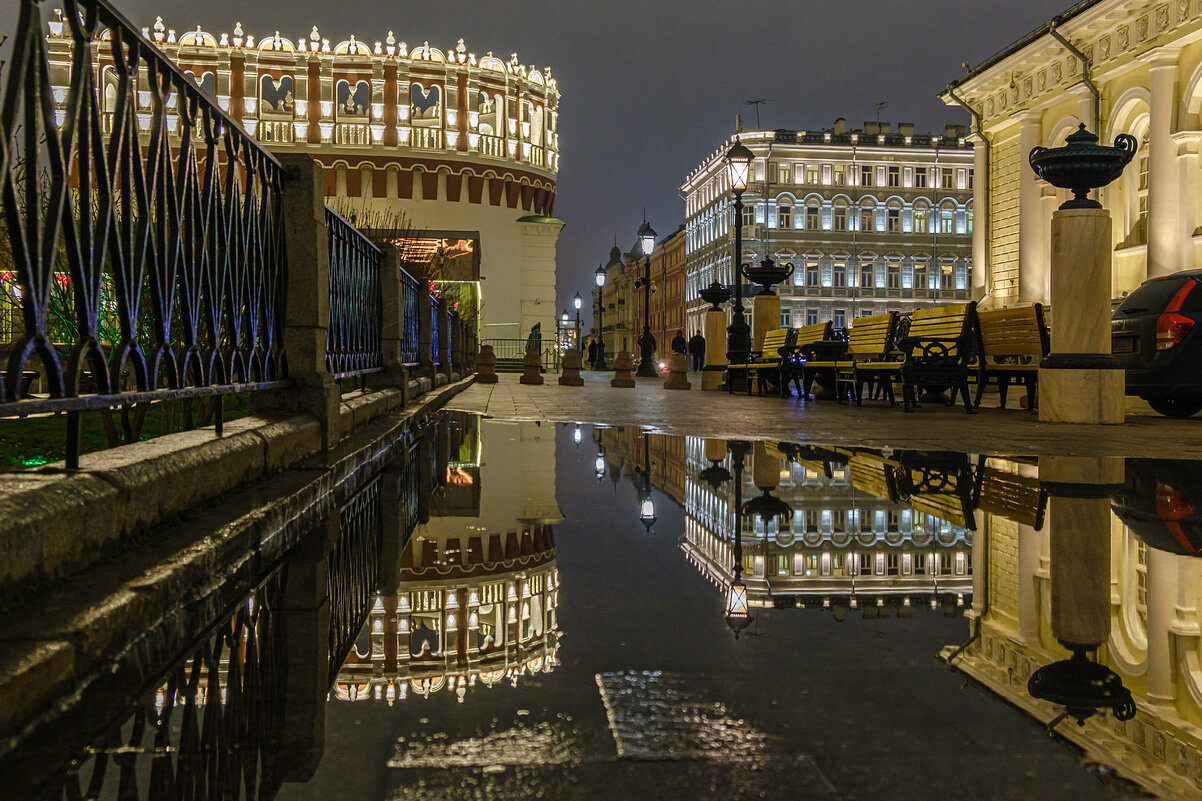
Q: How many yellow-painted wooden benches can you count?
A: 5